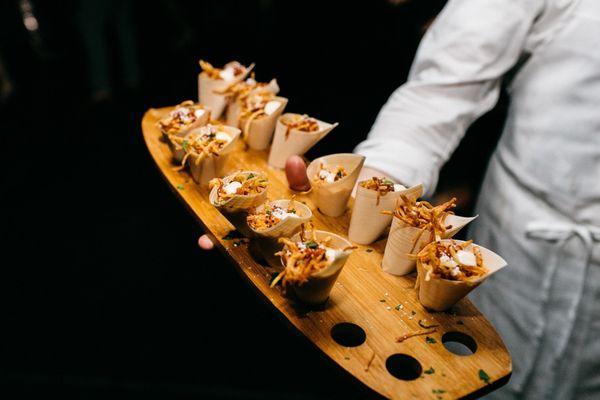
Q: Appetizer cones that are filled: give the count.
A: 13